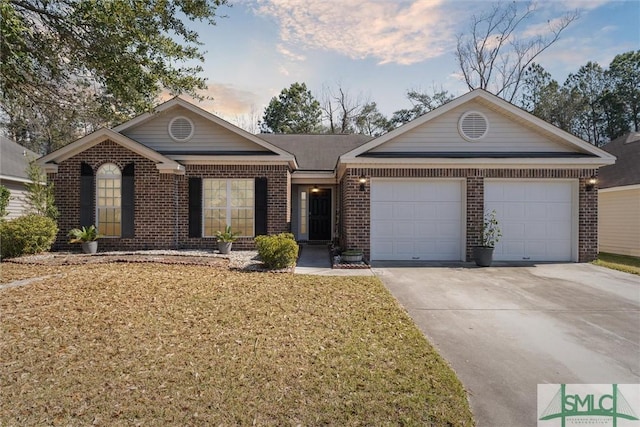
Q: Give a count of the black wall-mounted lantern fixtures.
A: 2